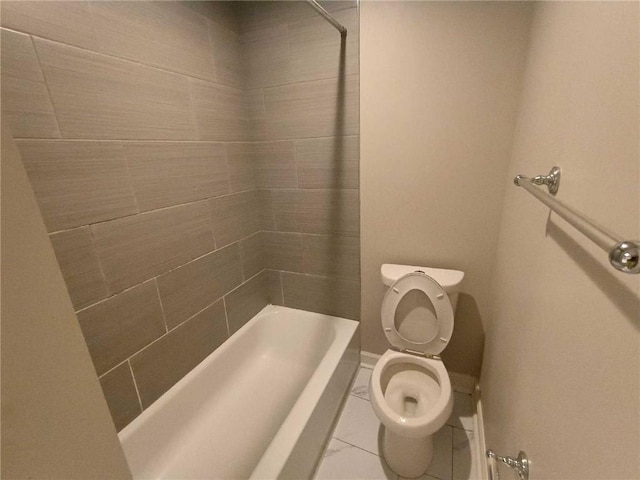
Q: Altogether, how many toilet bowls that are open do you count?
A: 1